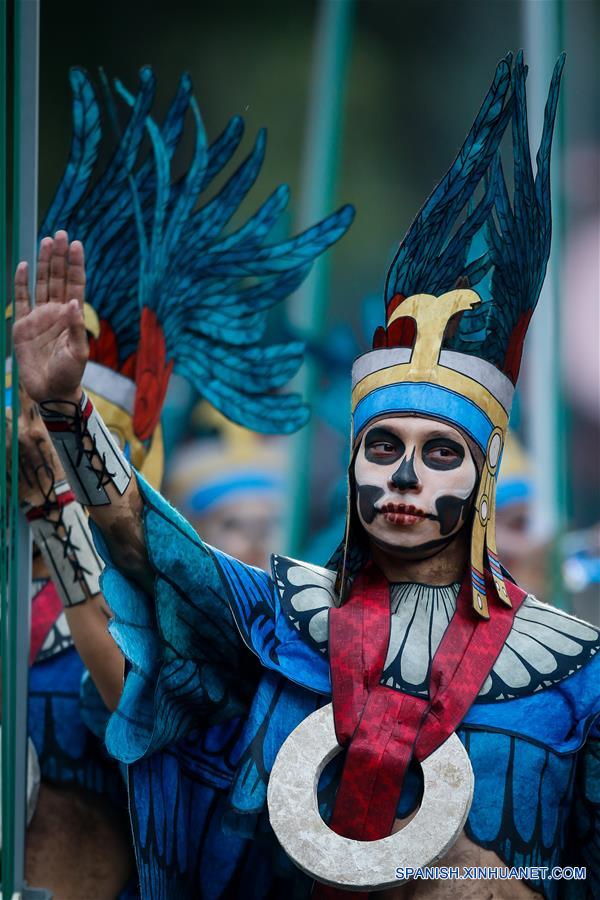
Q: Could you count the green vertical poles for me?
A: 3